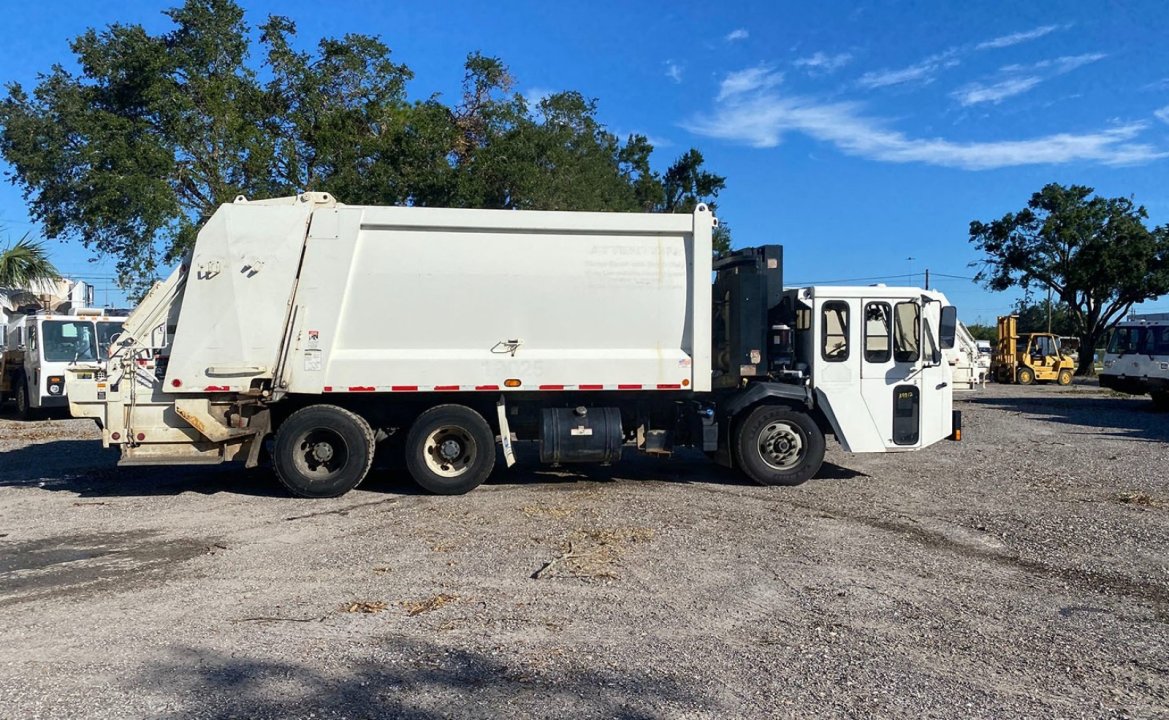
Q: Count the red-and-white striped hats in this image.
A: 0